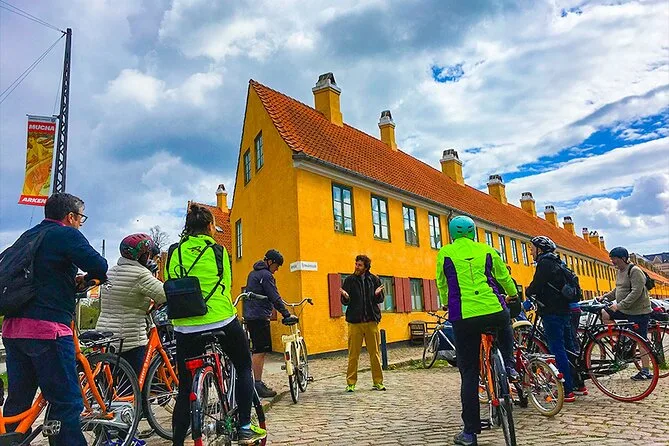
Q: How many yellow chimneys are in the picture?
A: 11